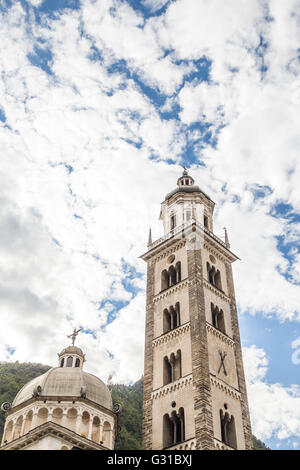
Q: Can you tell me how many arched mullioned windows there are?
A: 7